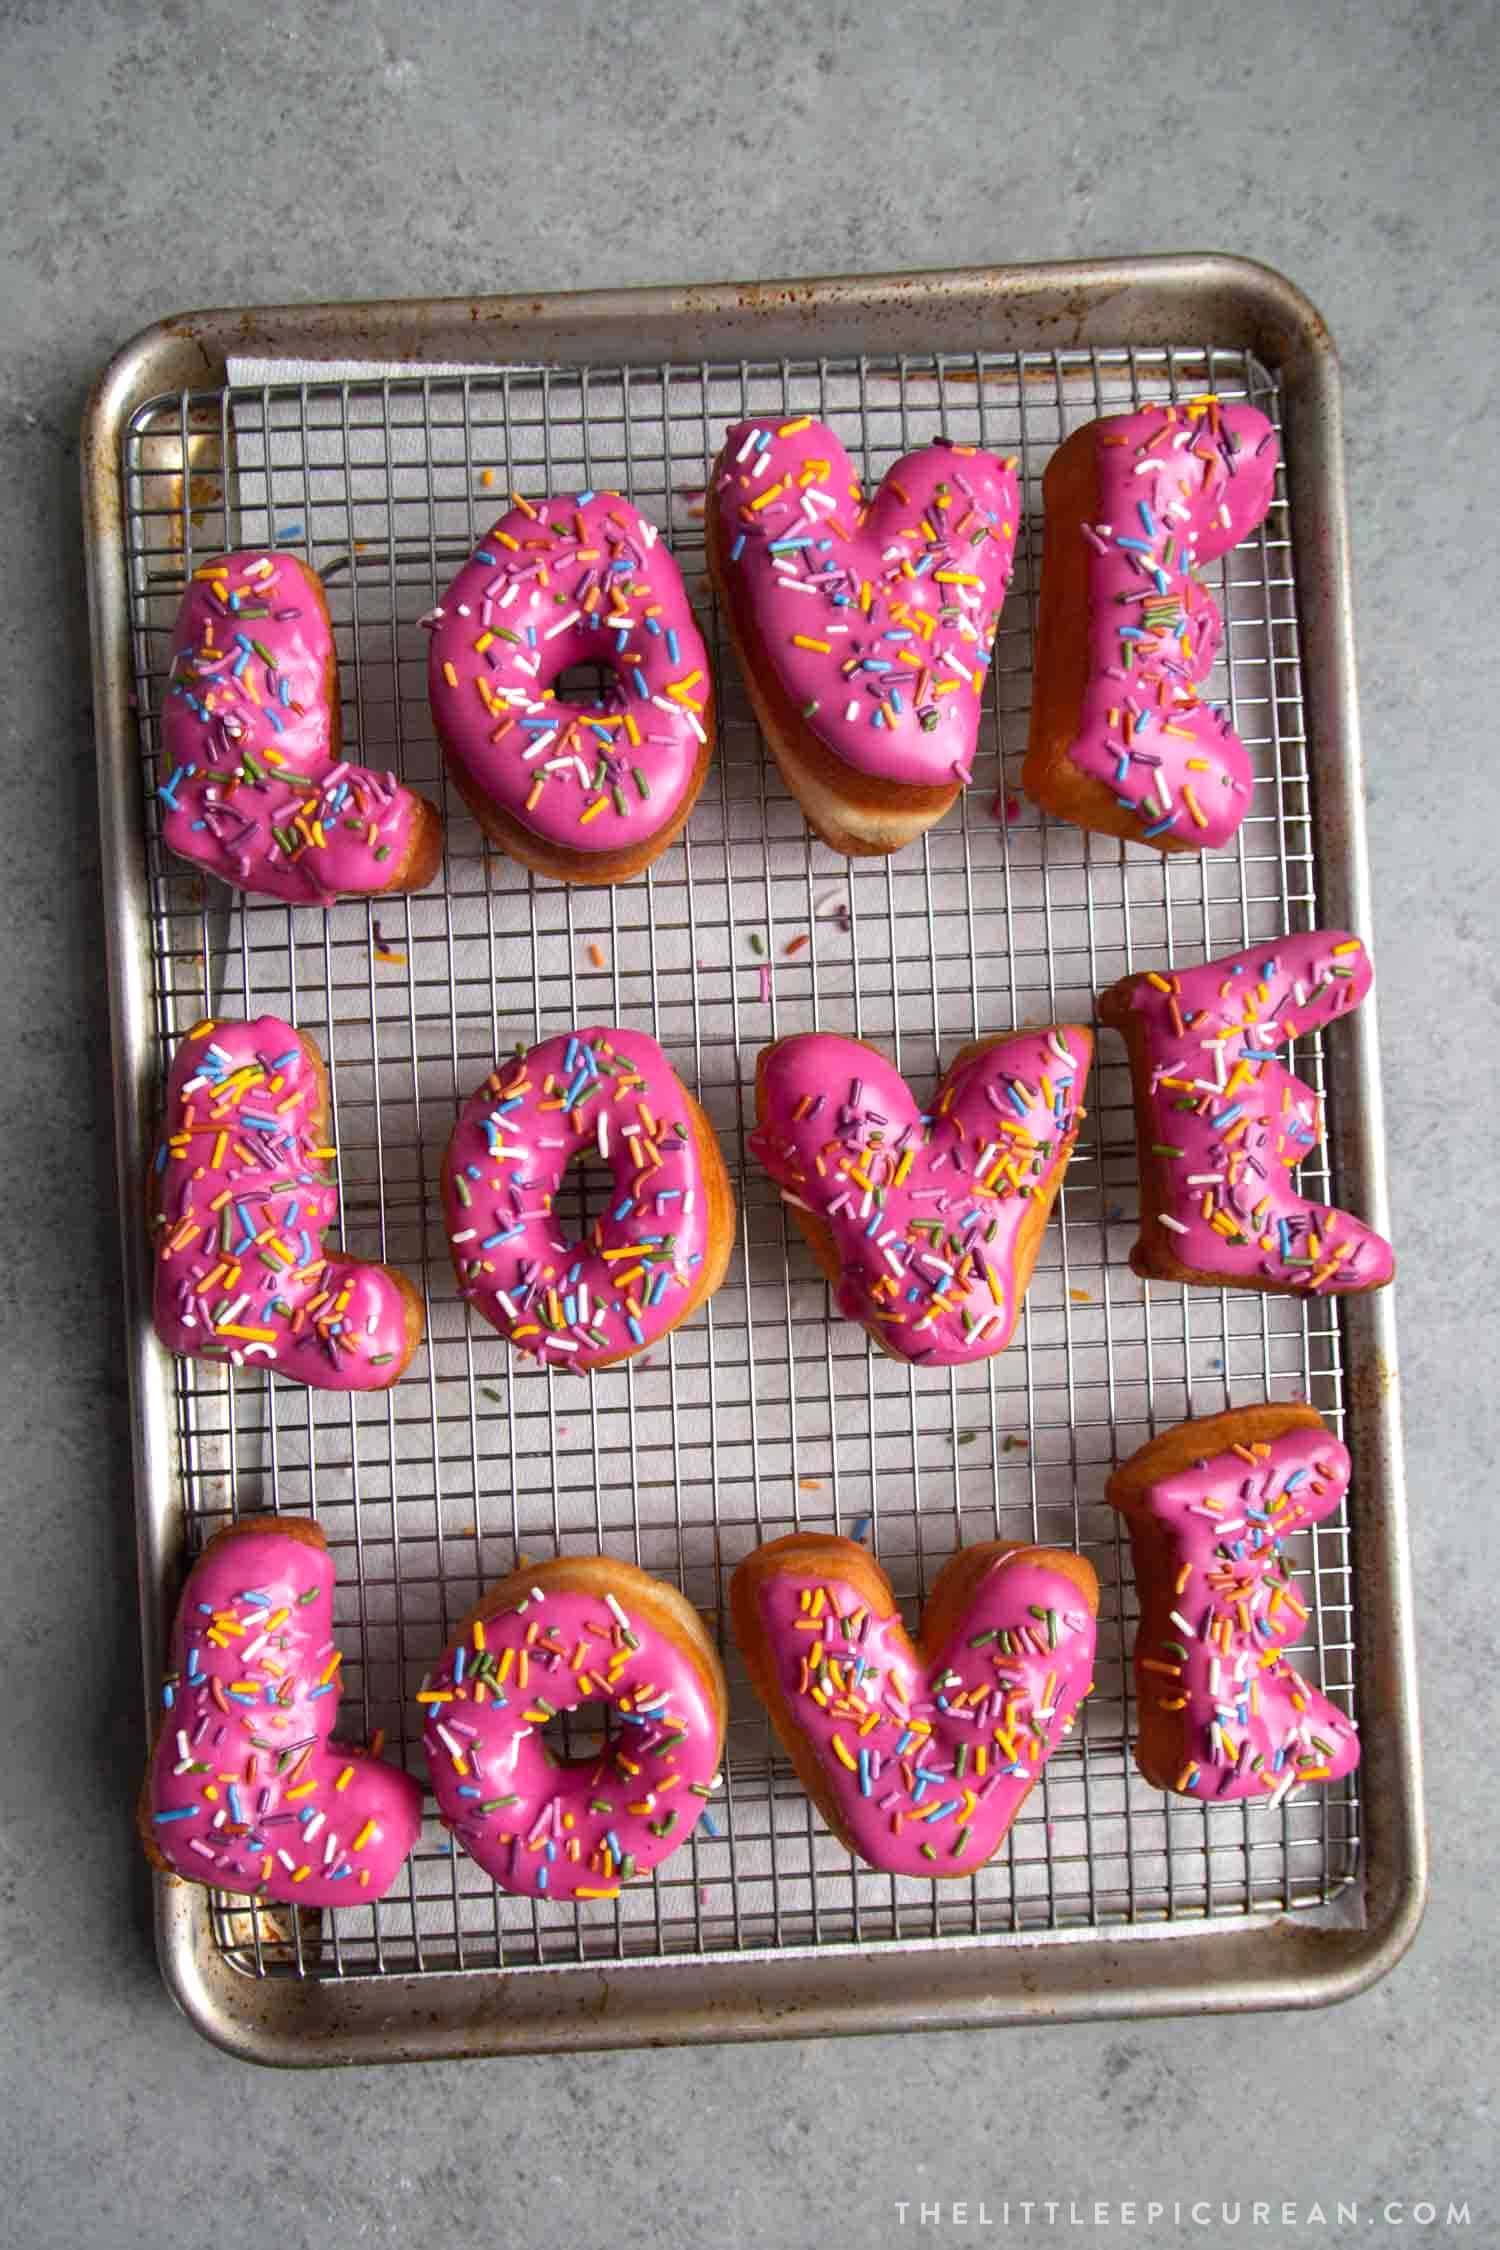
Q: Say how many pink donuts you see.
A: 12